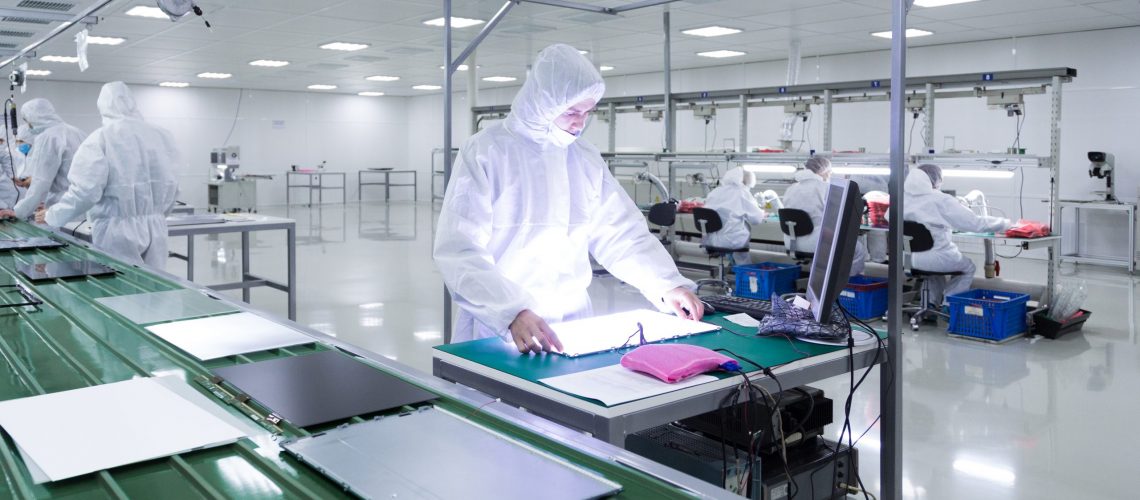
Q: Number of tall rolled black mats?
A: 0